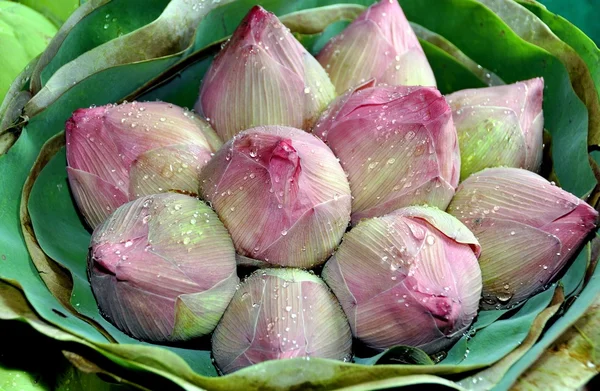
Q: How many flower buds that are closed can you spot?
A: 10